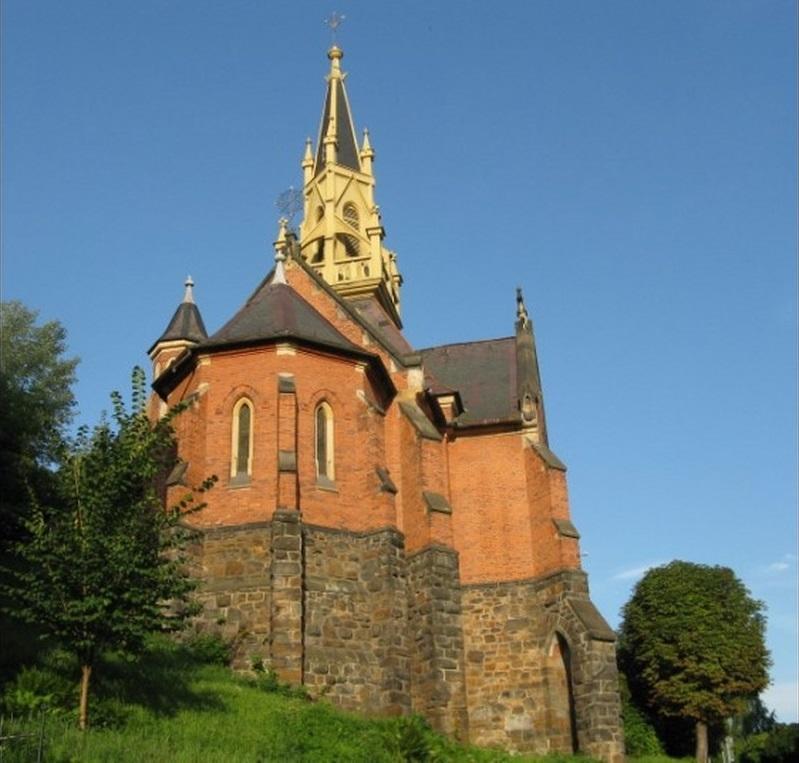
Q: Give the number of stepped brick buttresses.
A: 5